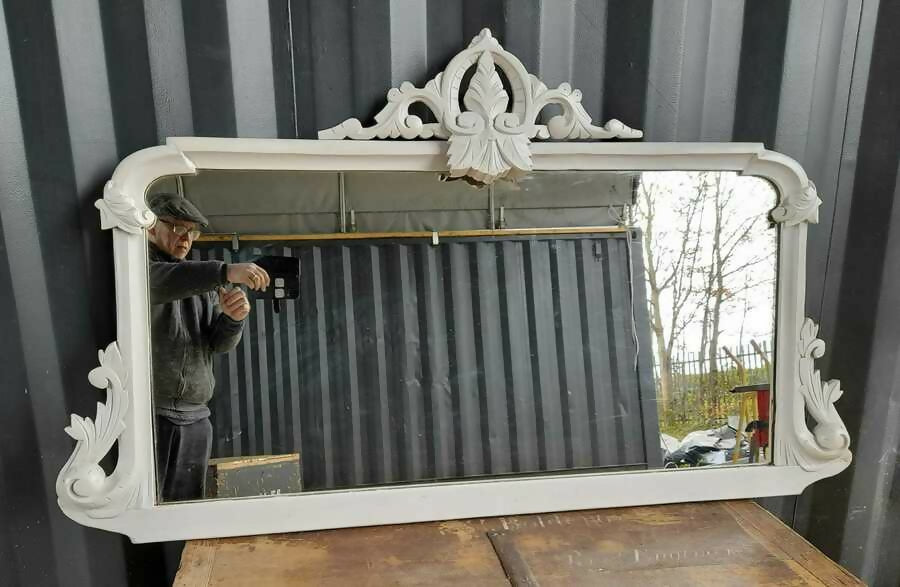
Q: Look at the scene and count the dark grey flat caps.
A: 1